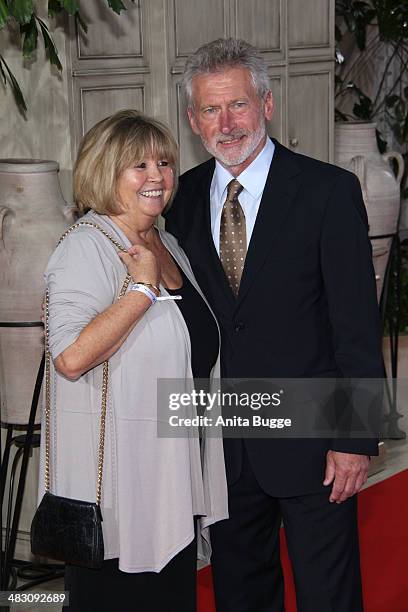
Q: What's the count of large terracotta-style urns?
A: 2